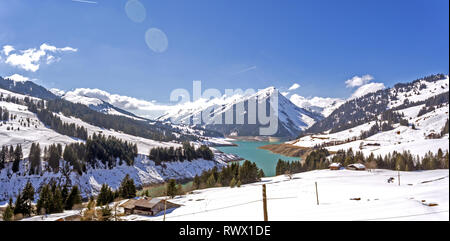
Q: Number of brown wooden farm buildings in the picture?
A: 3